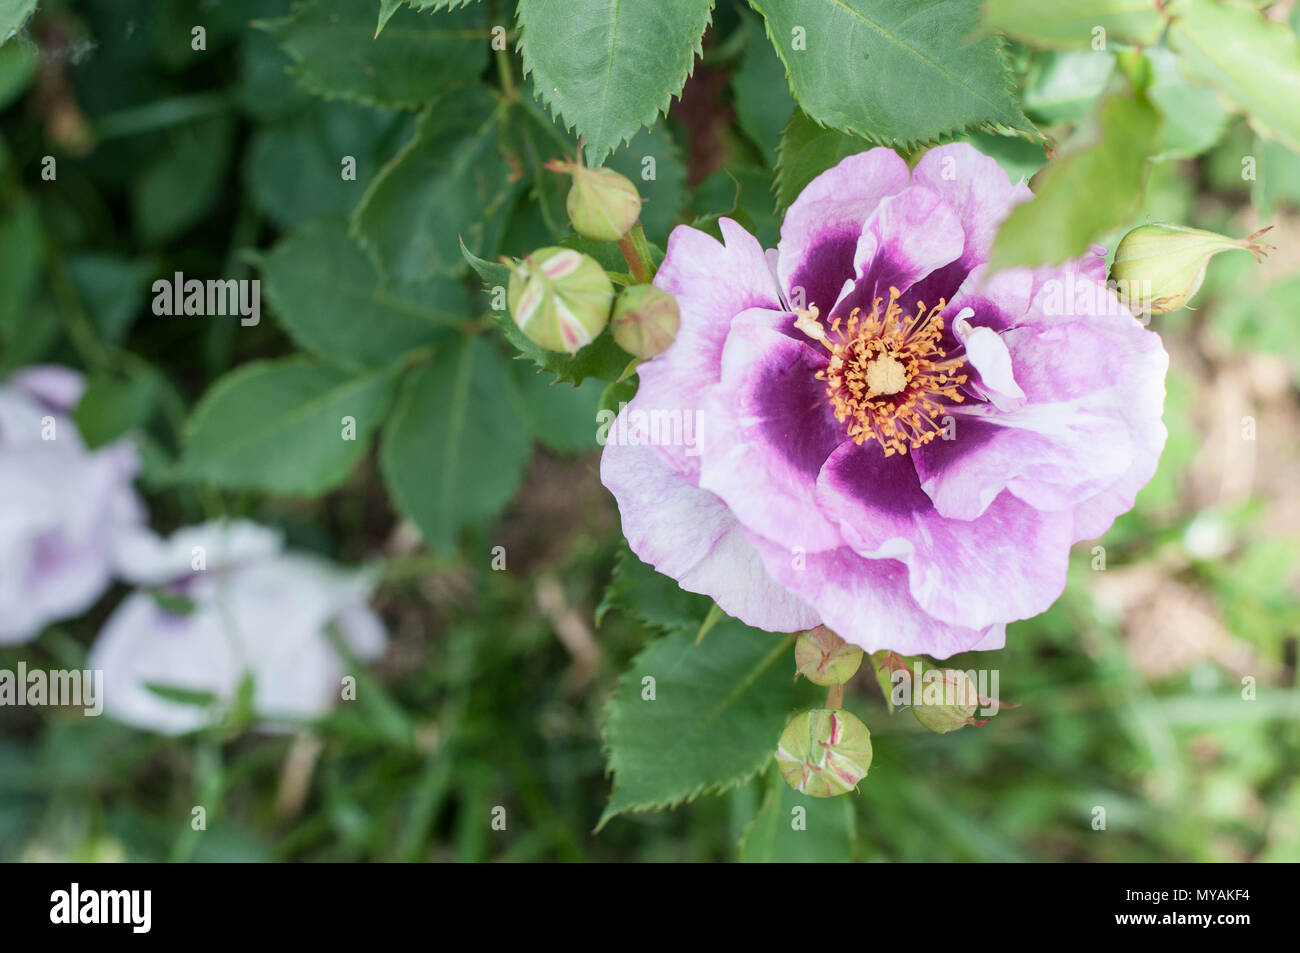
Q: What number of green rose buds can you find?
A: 7